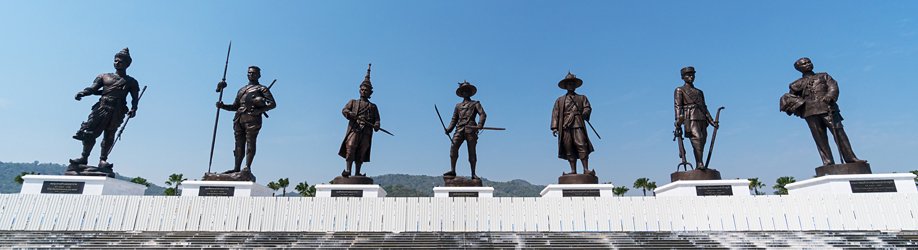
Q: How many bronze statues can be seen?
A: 7